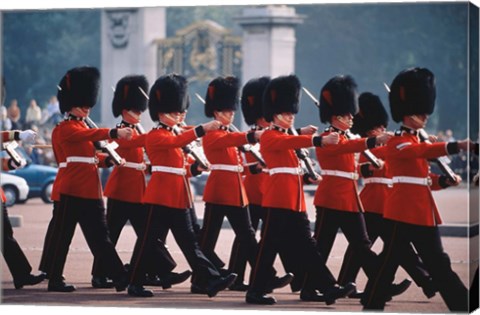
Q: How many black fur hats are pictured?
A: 9